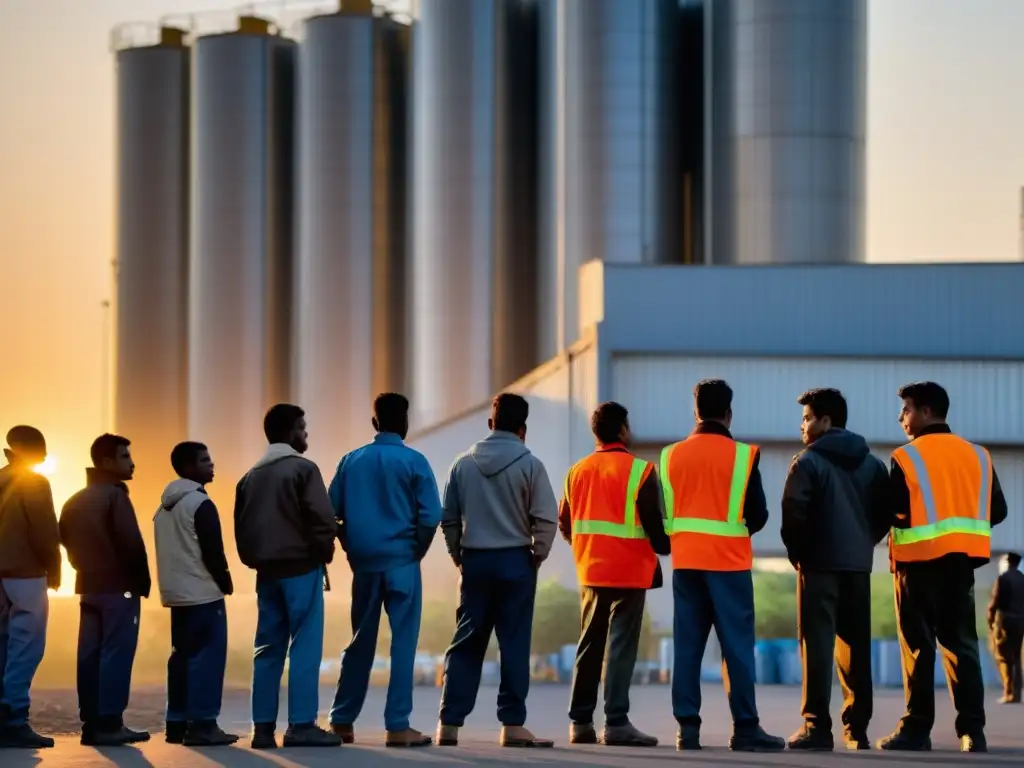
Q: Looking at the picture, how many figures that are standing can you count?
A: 11